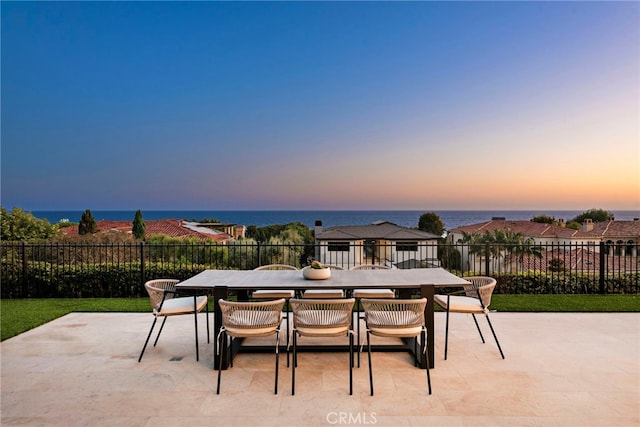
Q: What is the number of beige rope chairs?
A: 8